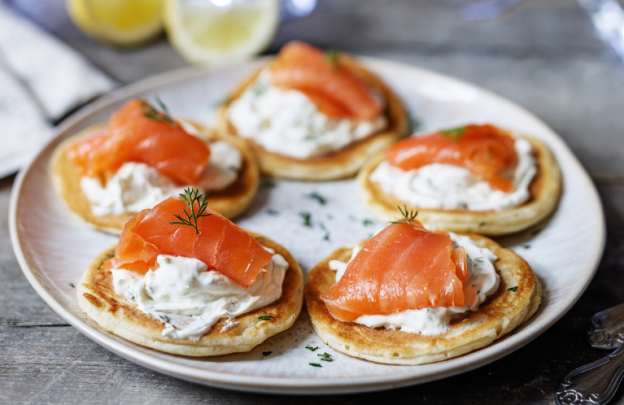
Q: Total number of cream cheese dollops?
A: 5